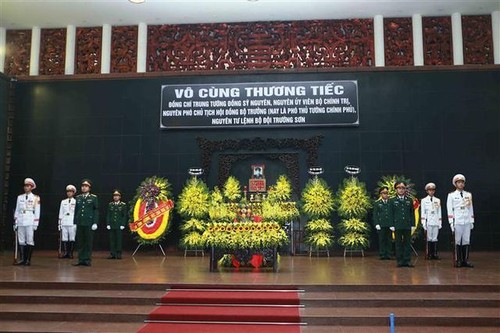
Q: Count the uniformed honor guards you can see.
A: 8